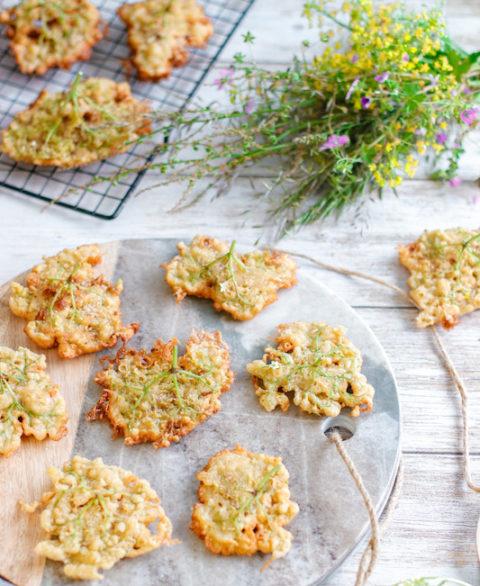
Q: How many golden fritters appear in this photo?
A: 11